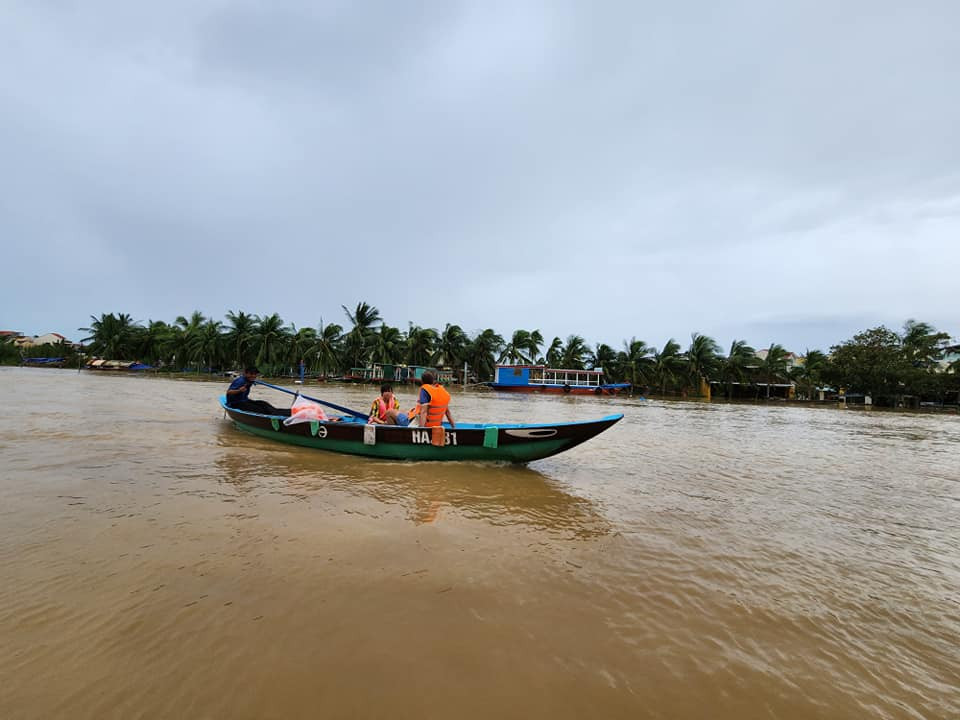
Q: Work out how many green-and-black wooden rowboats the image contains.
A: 1